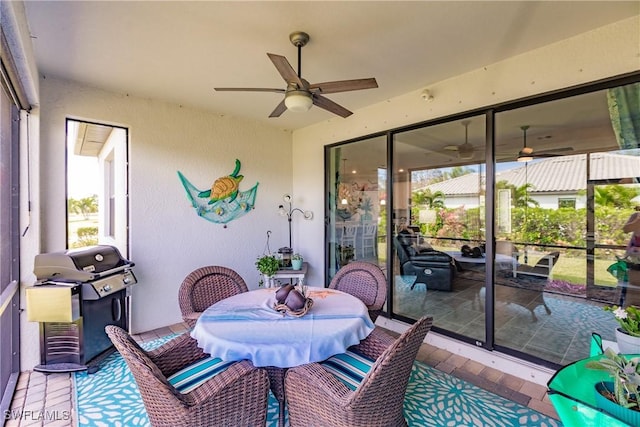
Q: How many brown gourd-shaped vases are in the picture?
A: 2